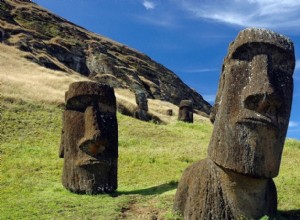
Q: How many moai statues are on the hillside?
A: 5